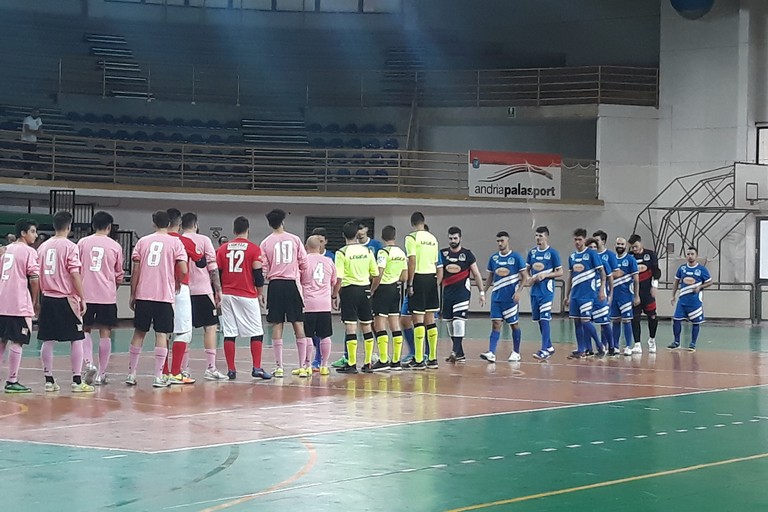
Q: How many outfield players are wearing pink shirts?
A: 7